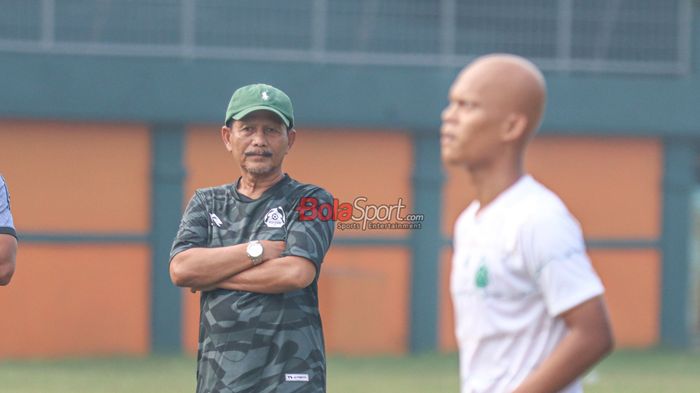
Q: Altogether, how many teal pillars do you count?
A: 3